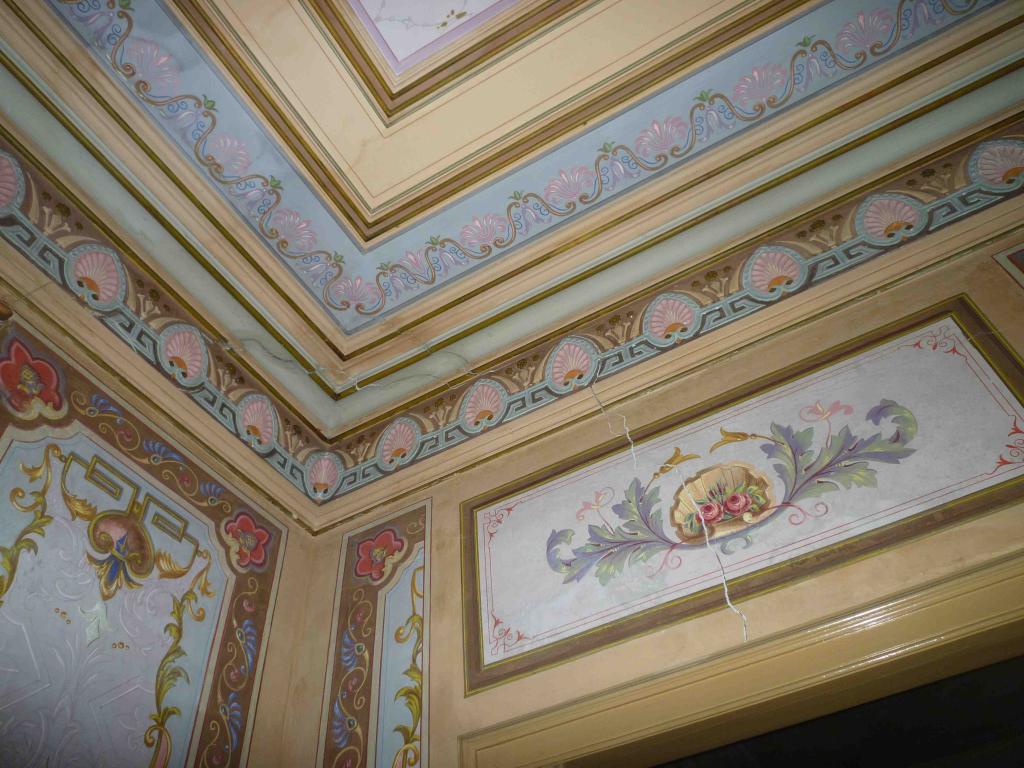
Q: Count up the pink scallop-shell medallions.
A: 12